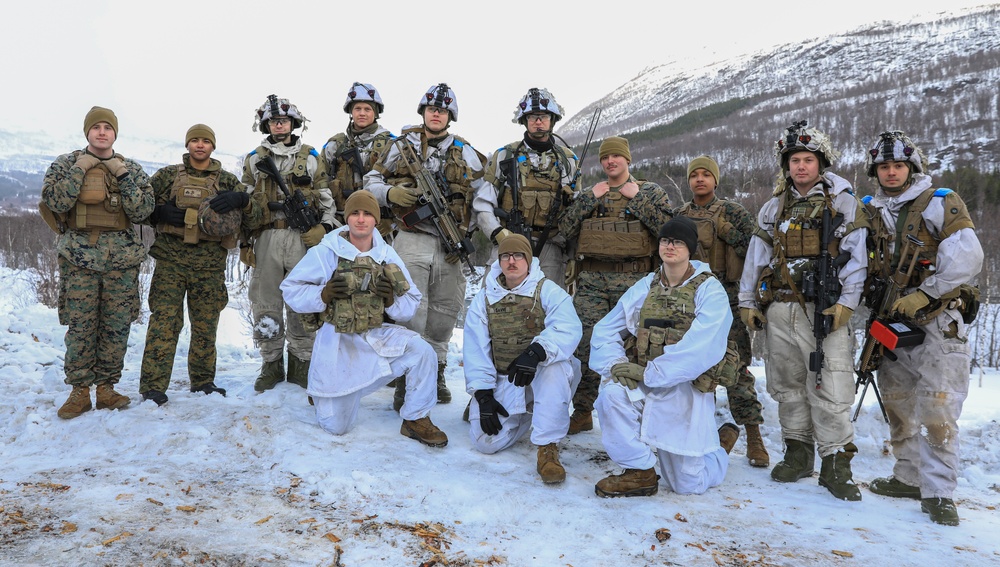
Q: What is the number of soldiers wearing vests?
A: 13